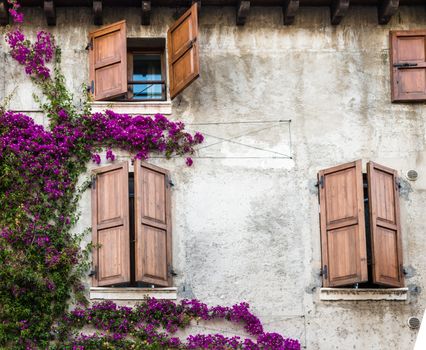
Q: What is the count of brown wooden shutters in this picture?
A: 7